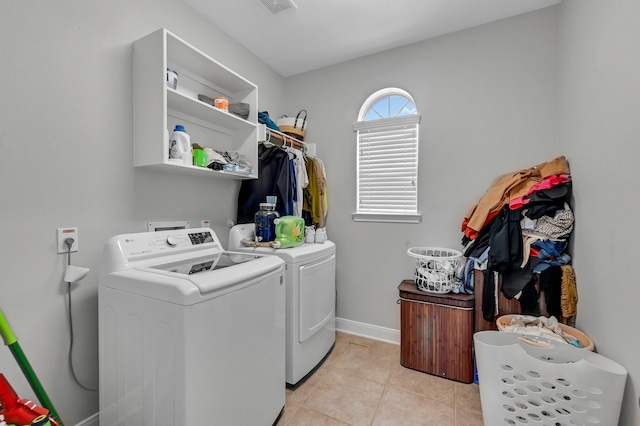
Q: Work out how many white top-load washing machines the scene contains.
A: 1